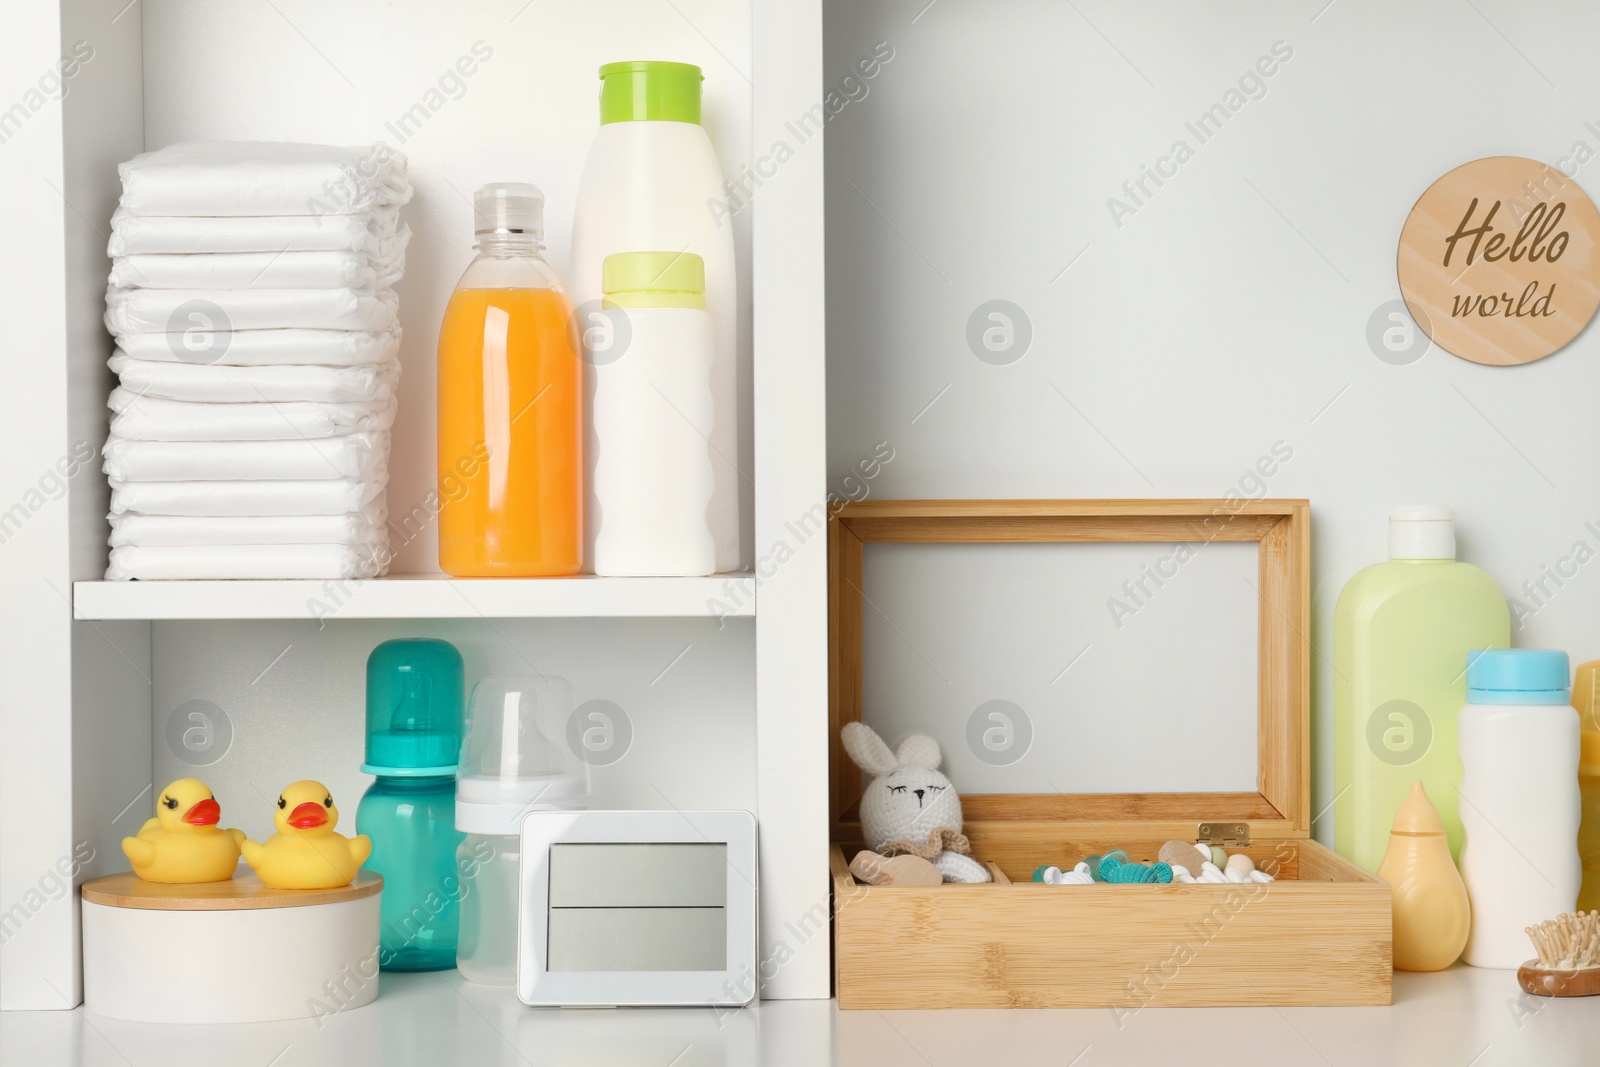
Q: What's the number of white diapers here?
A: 11